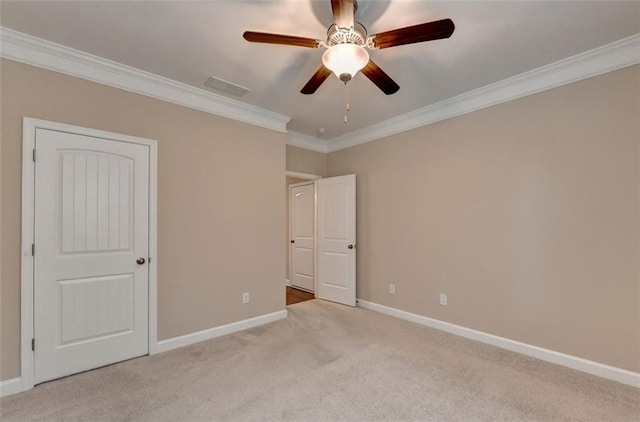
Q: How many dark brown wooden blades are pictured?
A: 5